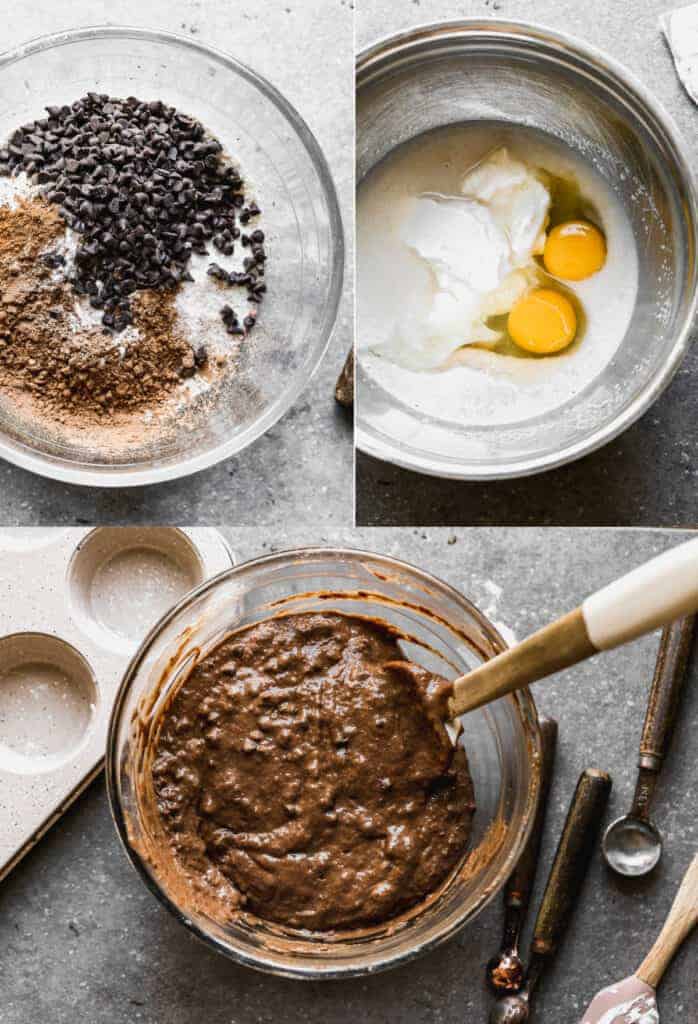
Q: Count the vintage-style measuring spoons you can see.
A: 3